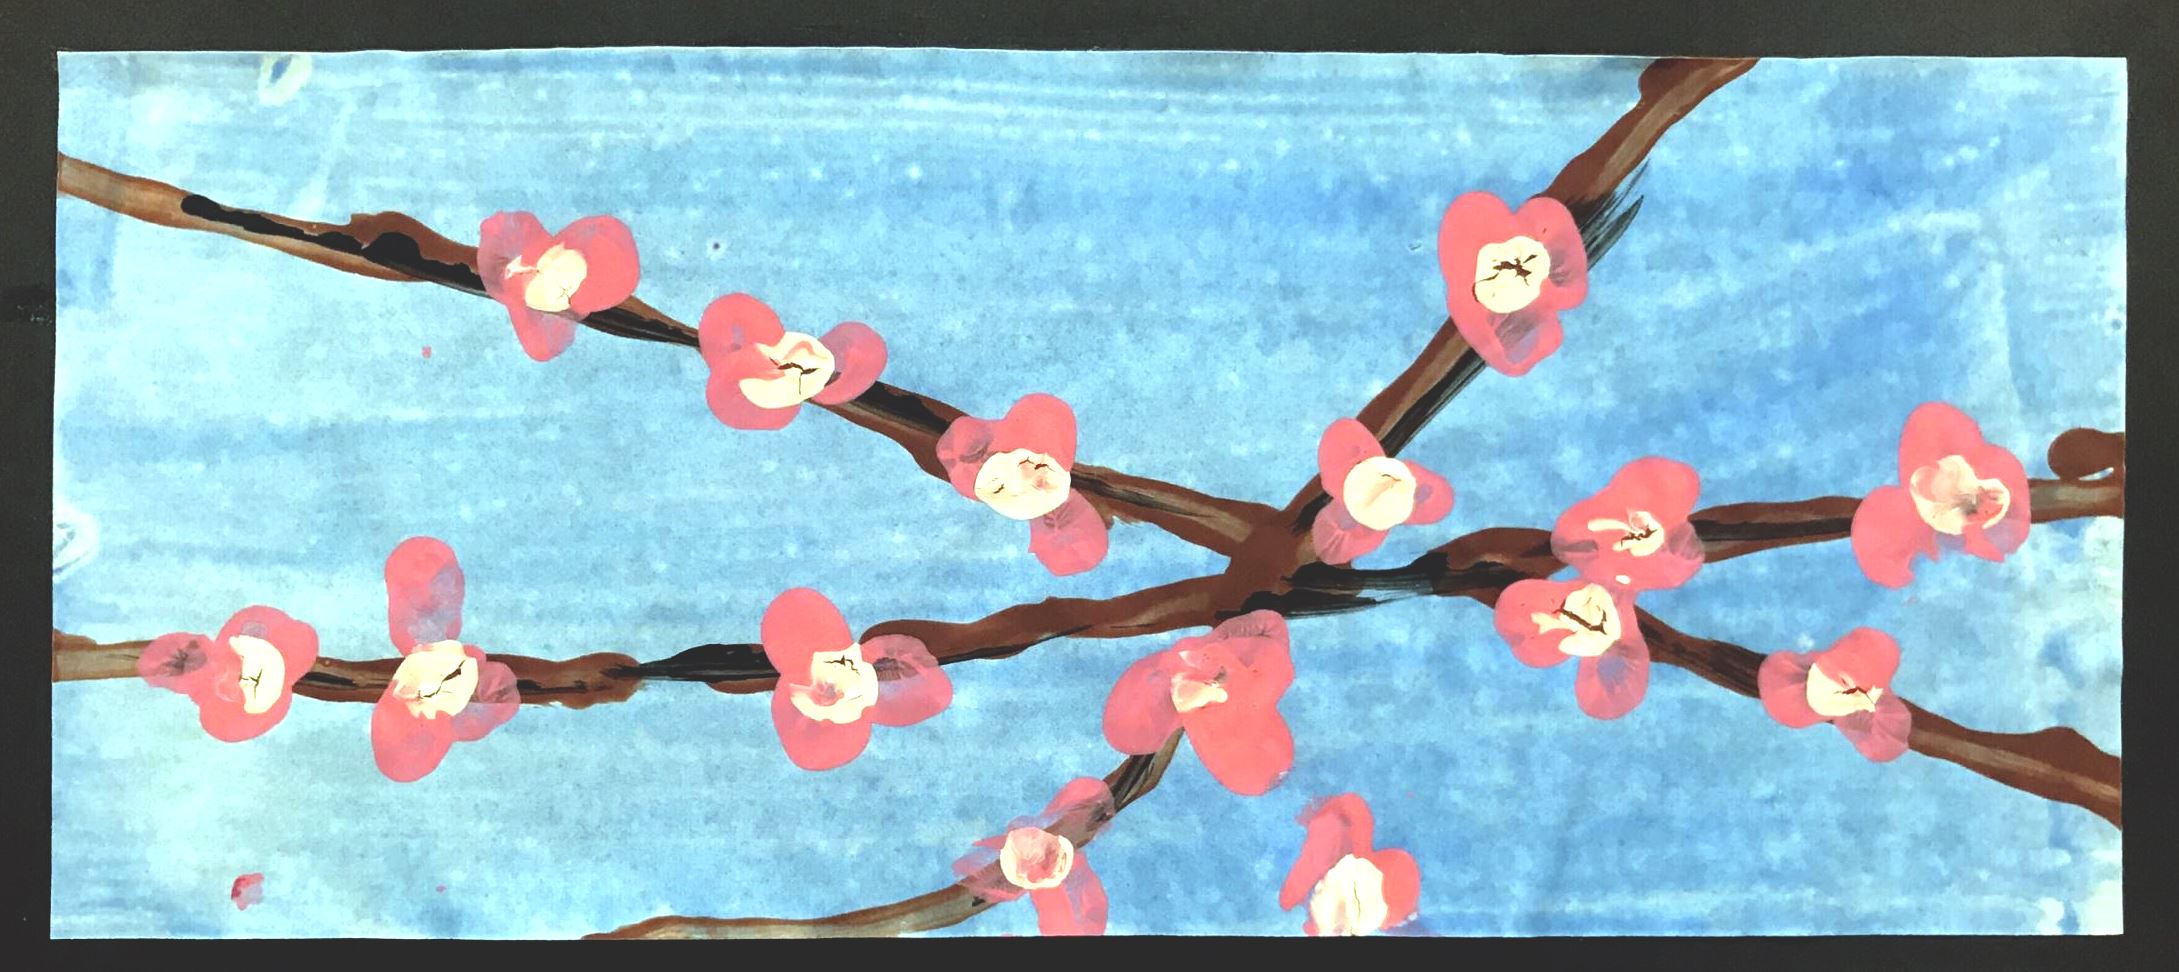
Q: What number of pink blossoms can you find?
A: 15